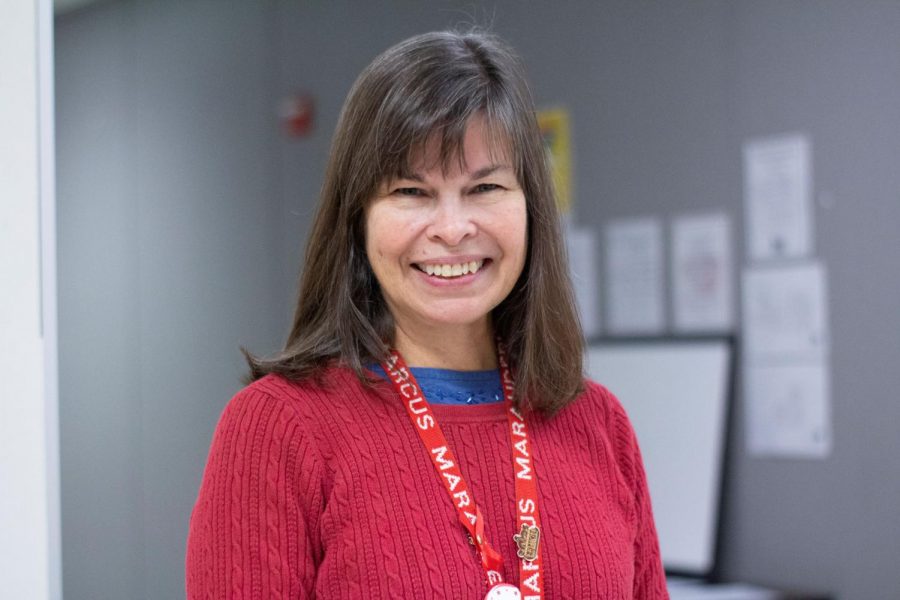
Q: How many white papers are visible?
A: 6